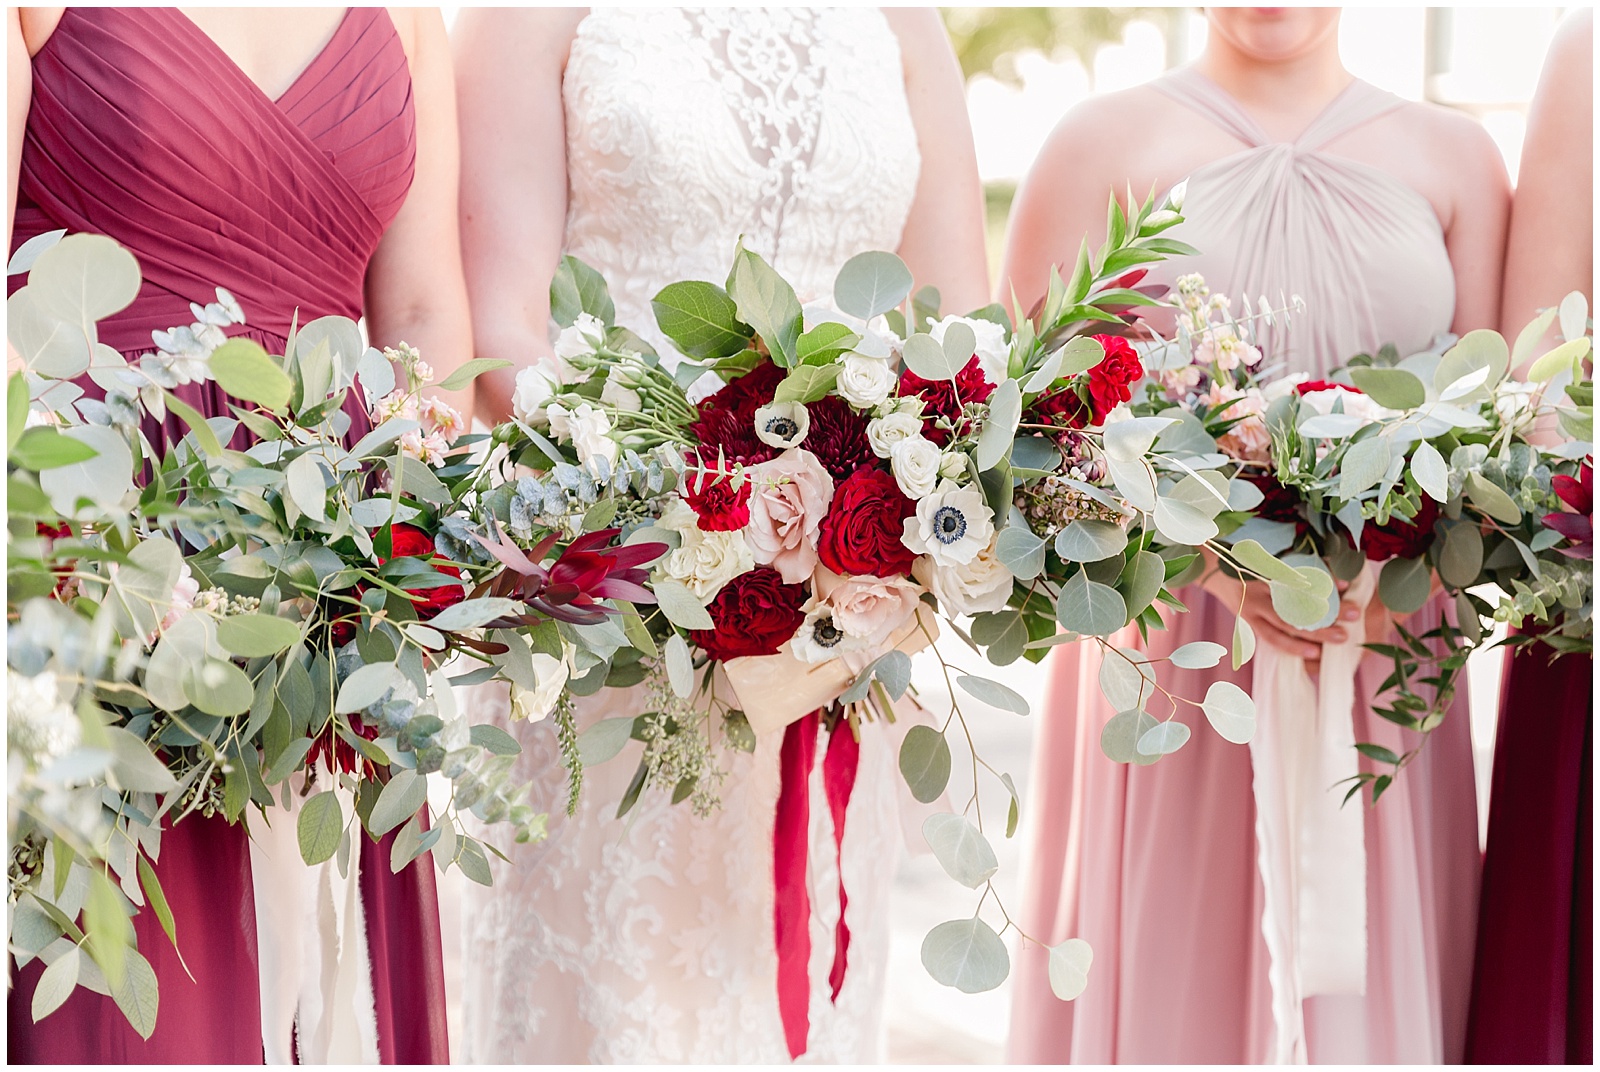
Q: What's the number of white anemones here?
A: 3